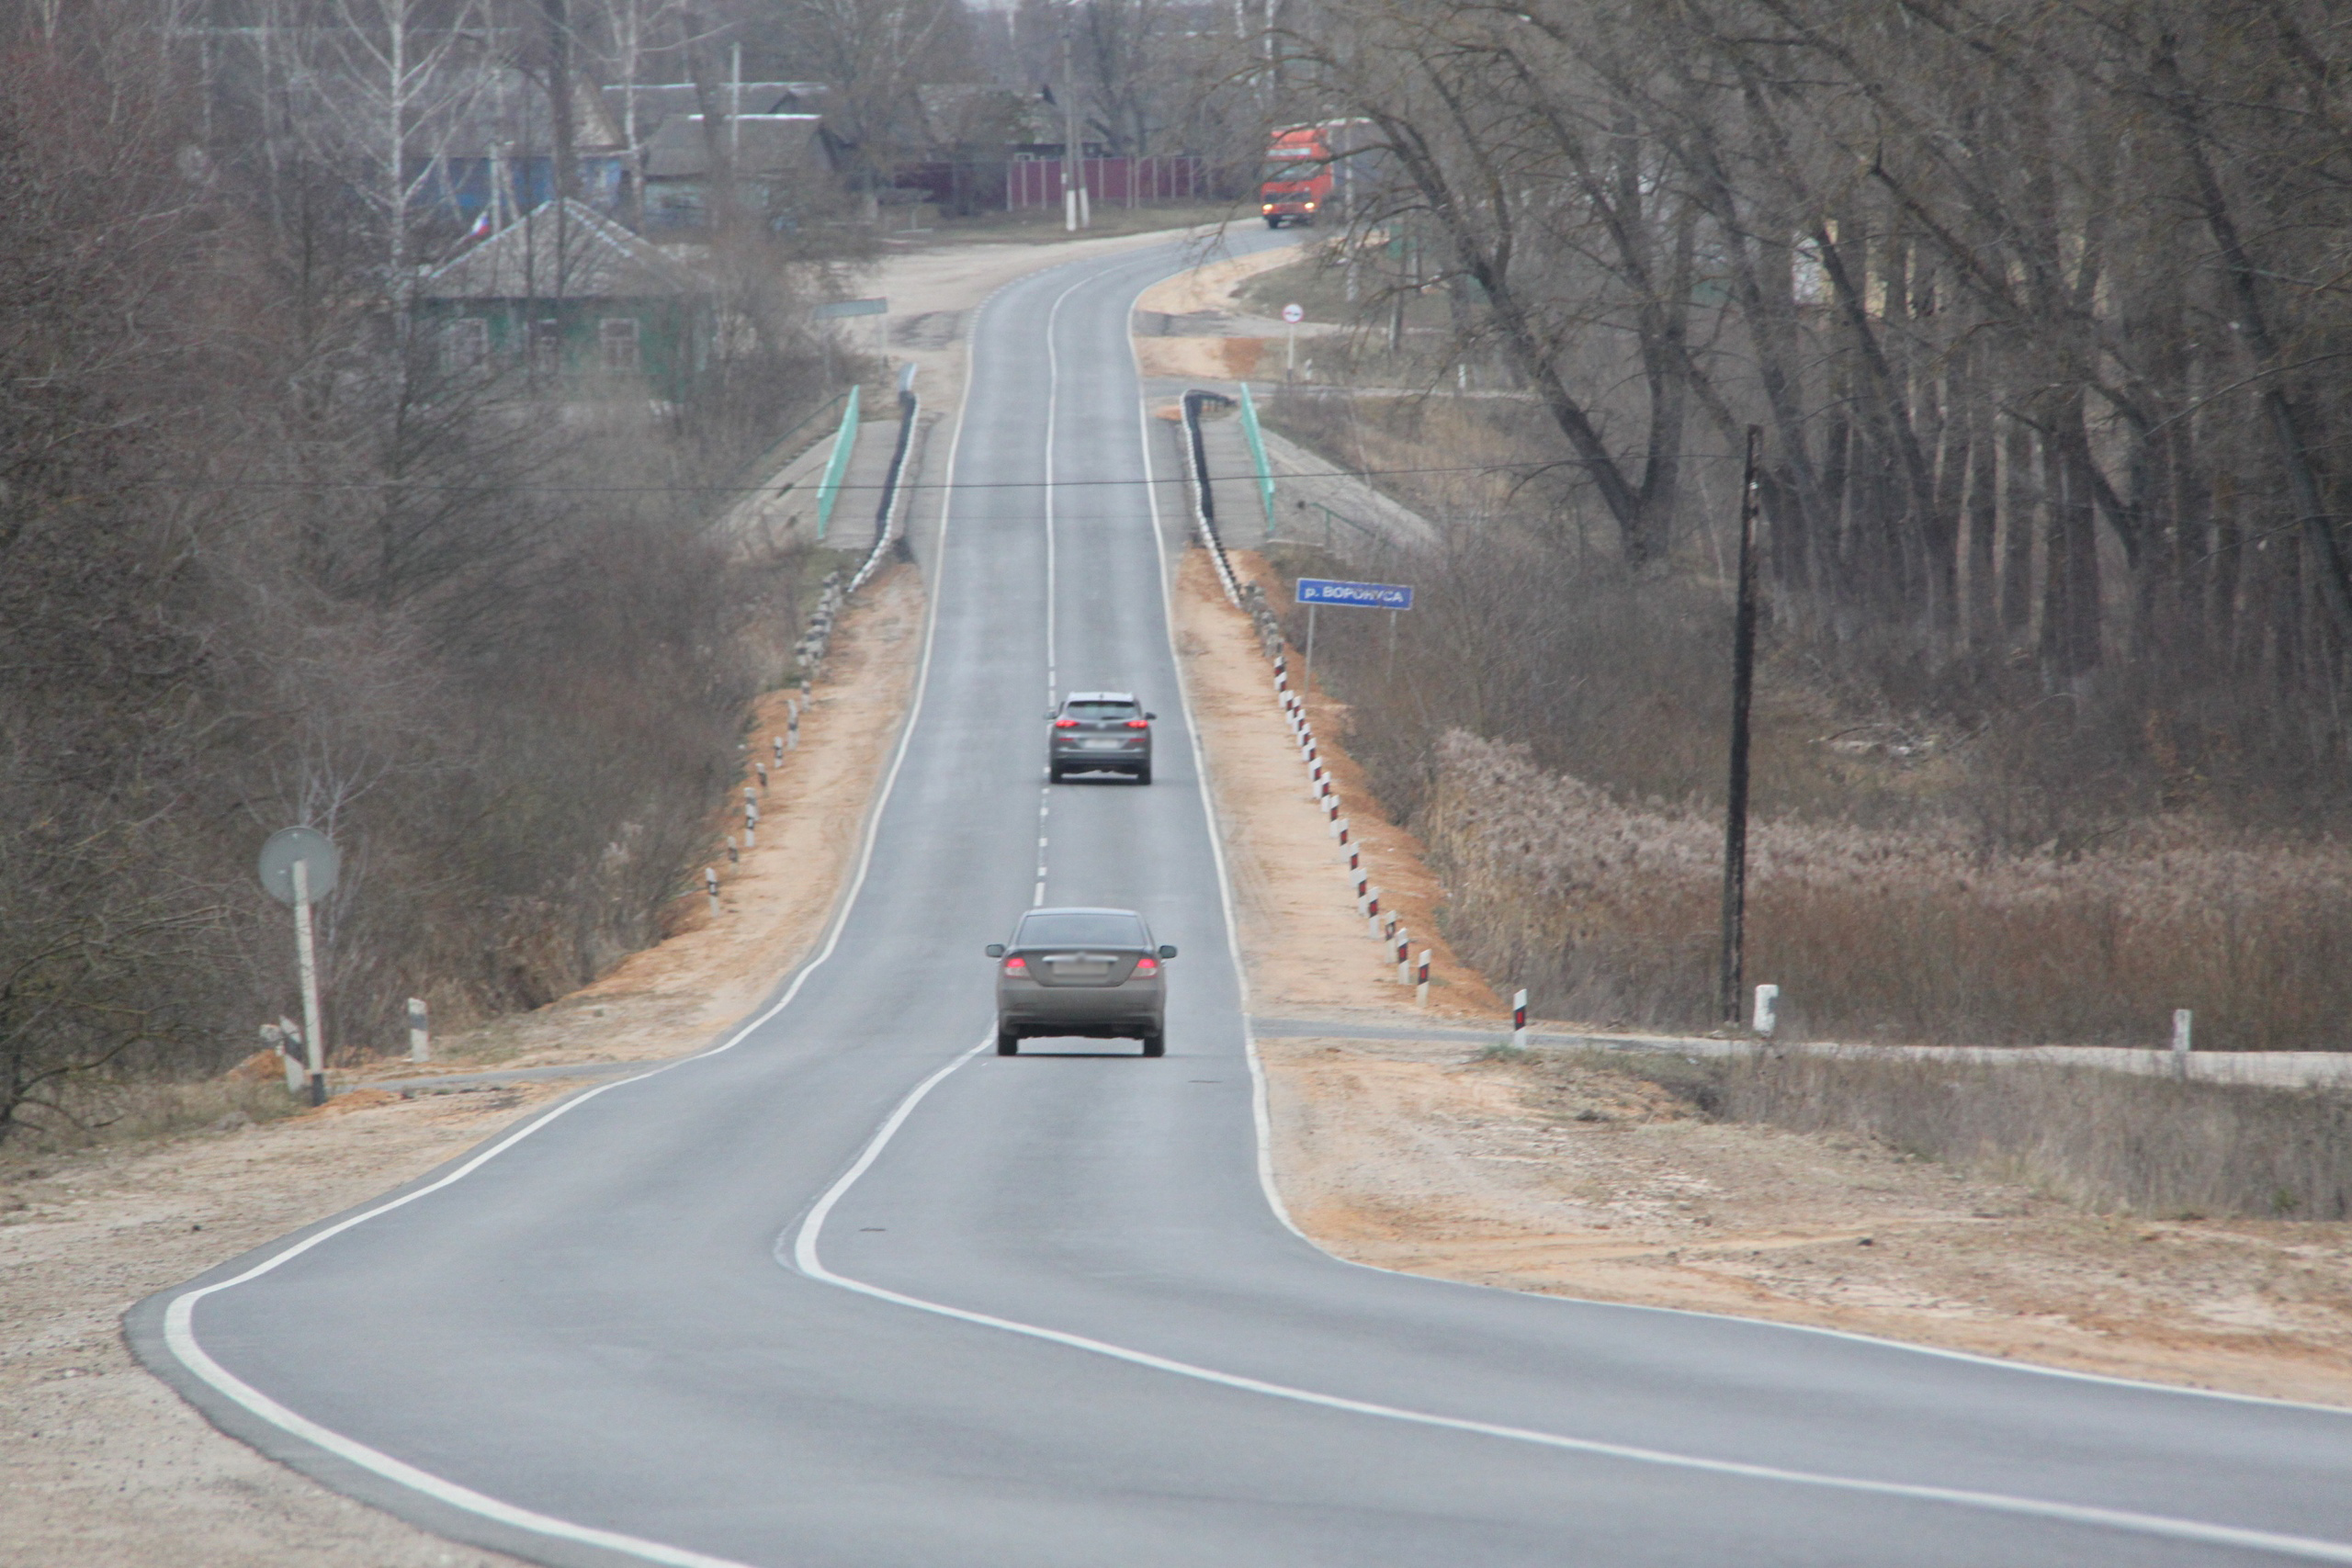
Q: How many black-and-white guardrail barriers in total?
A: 2